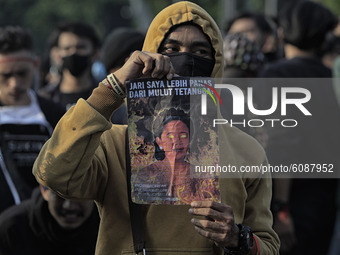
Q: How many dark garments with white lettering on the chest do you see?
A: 1